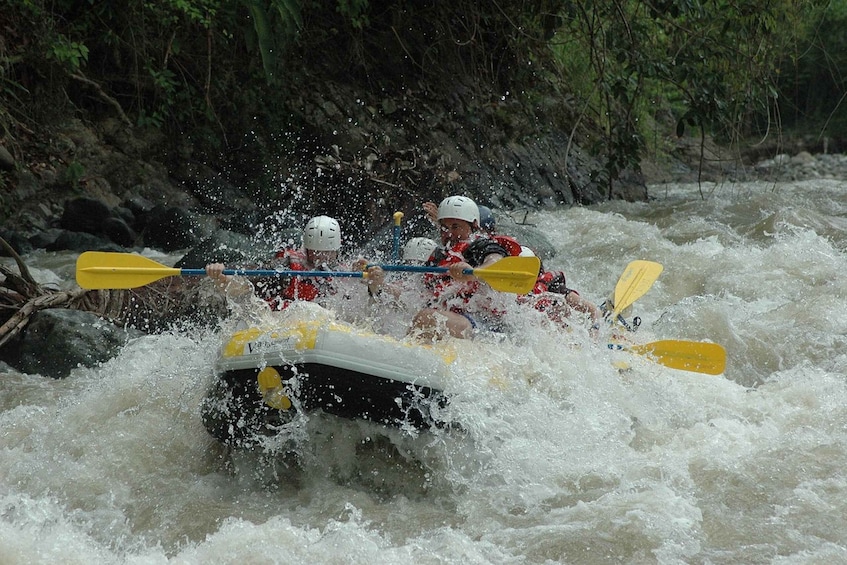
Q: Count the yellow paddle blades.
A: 4